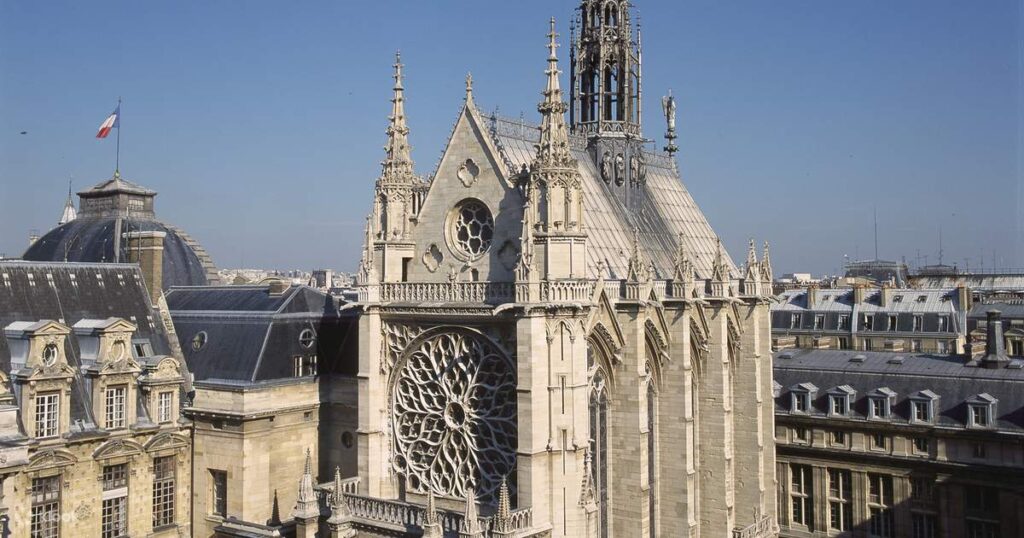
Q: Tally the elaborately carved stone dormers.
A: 3